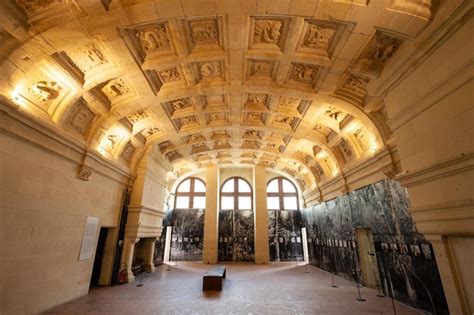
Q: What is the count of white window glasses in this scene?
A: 12